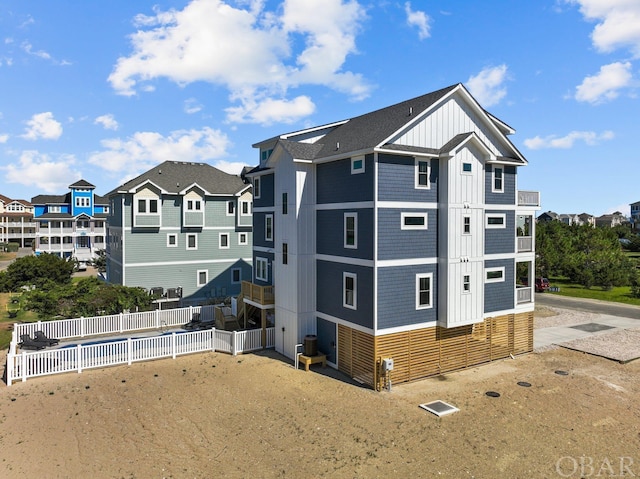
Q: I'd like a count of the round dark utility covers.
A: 3